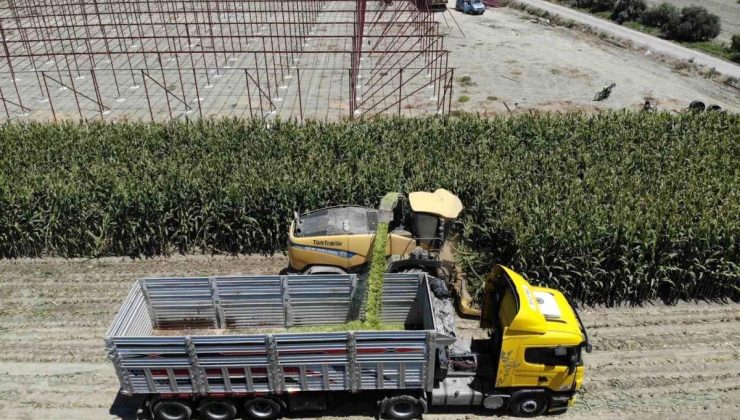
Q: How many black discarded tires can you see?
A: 2